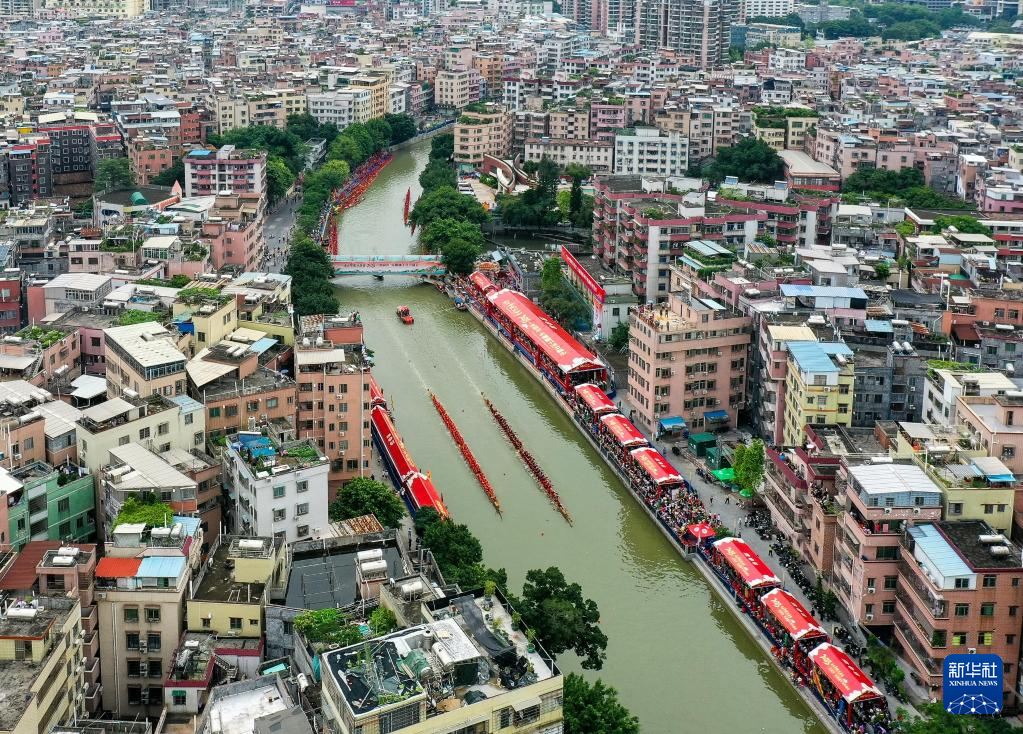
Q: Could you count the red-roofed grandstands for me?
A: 11